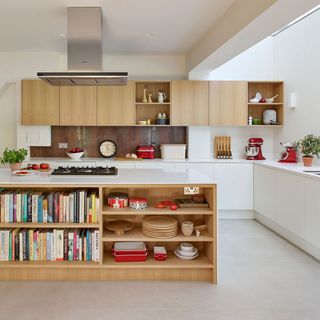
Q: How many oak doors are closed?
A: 5